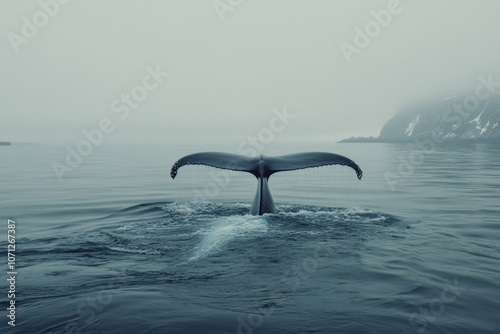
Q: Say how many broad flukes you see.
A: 2